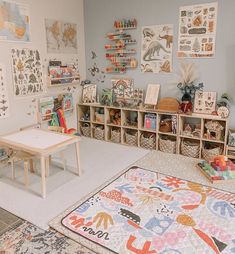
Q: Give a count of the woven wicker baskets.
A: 8